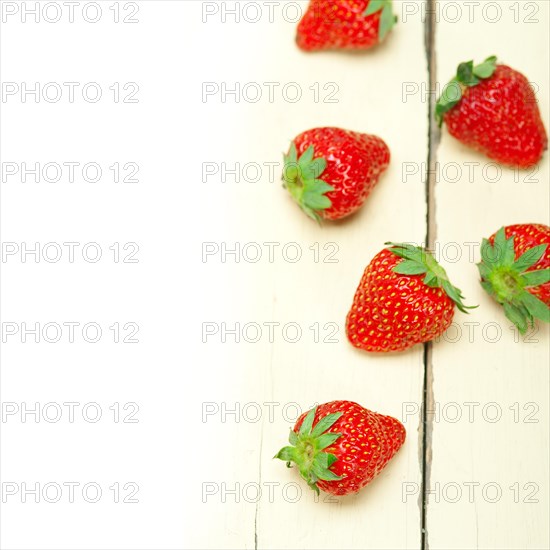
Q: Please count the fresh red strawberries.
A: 6